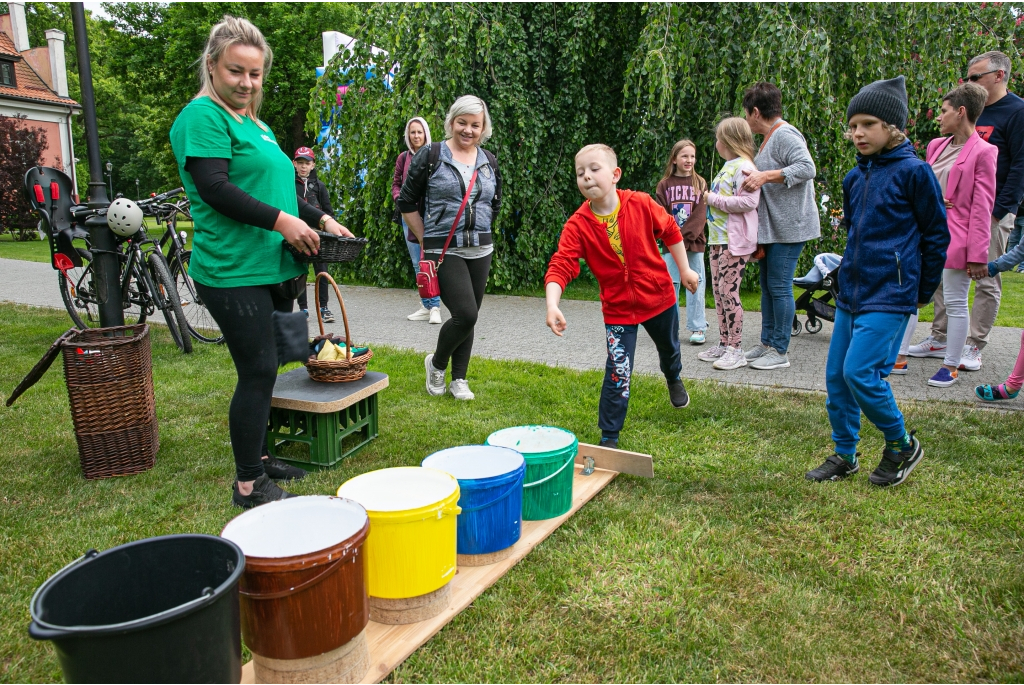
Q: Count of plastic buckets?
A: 5